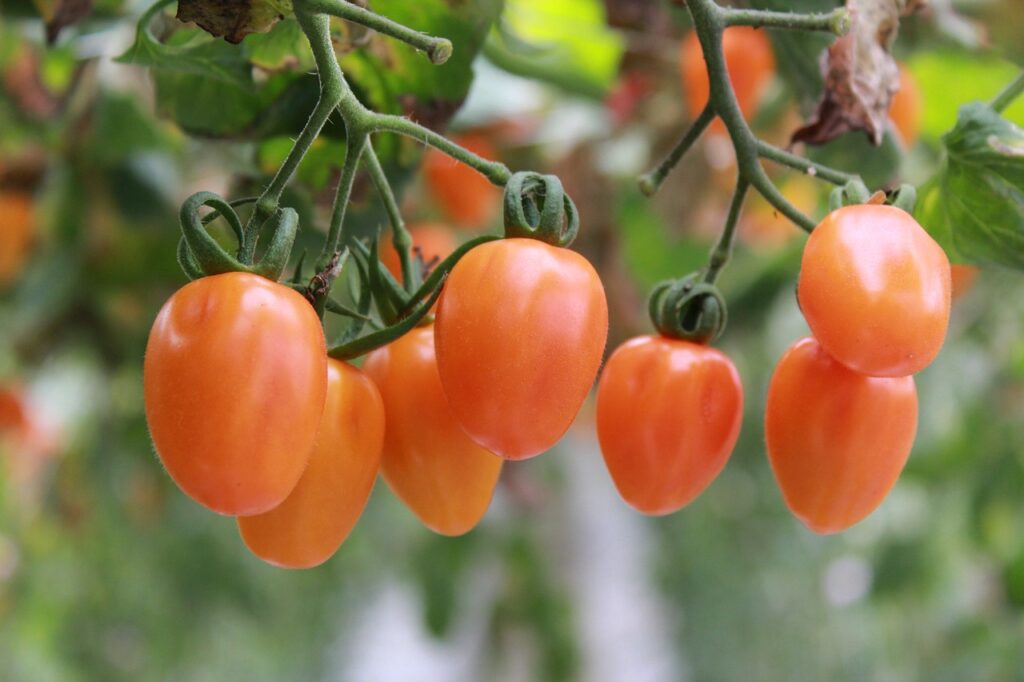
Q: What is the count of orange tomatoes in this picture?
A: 7